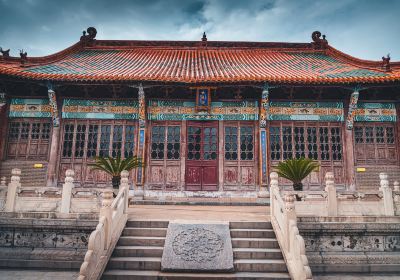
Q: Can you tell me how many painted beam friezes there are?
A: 5